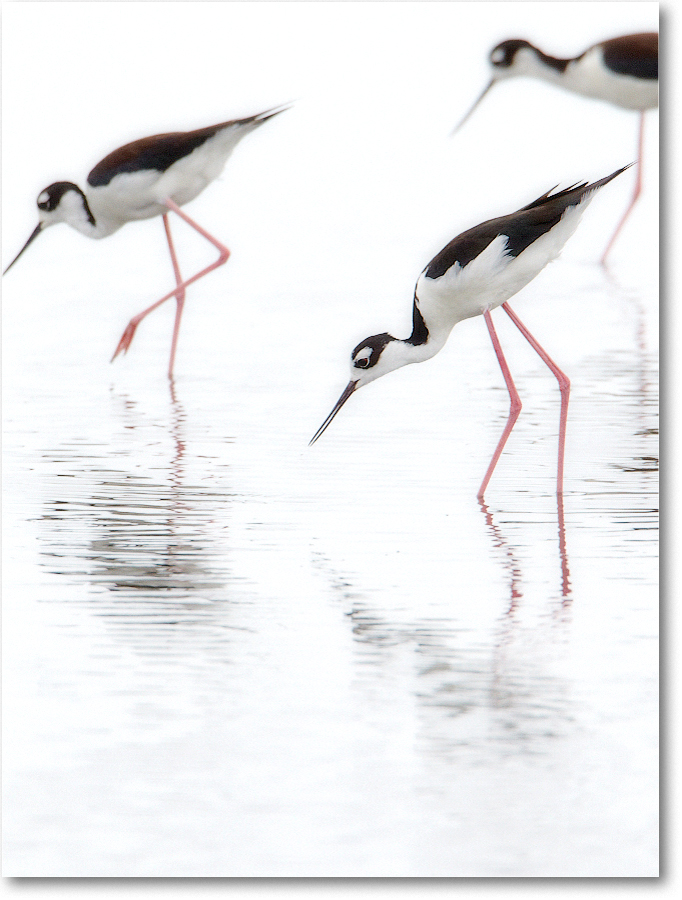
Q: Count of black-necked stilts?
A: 3